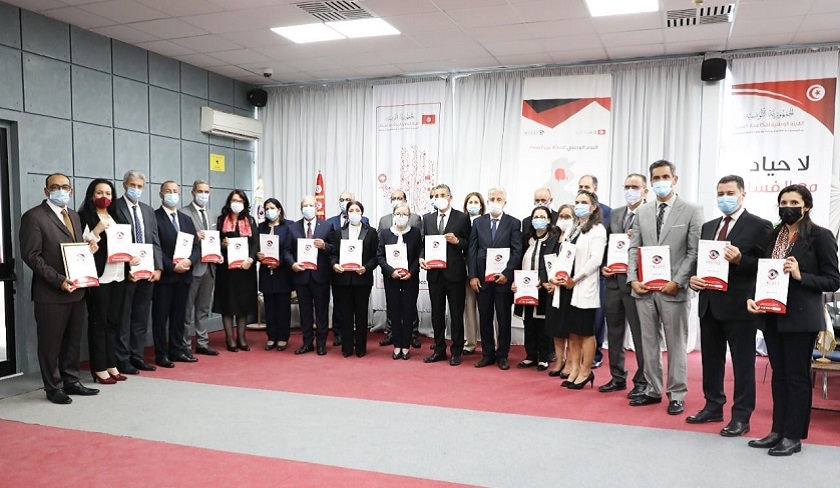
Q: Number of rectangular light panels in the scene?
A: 3